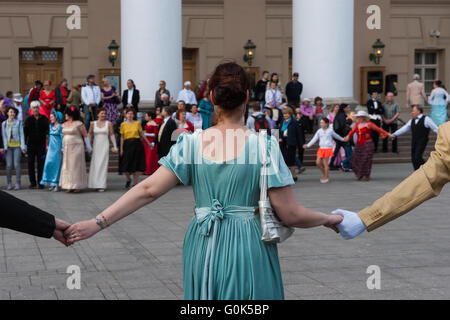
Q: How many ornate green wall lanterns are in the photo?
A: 3